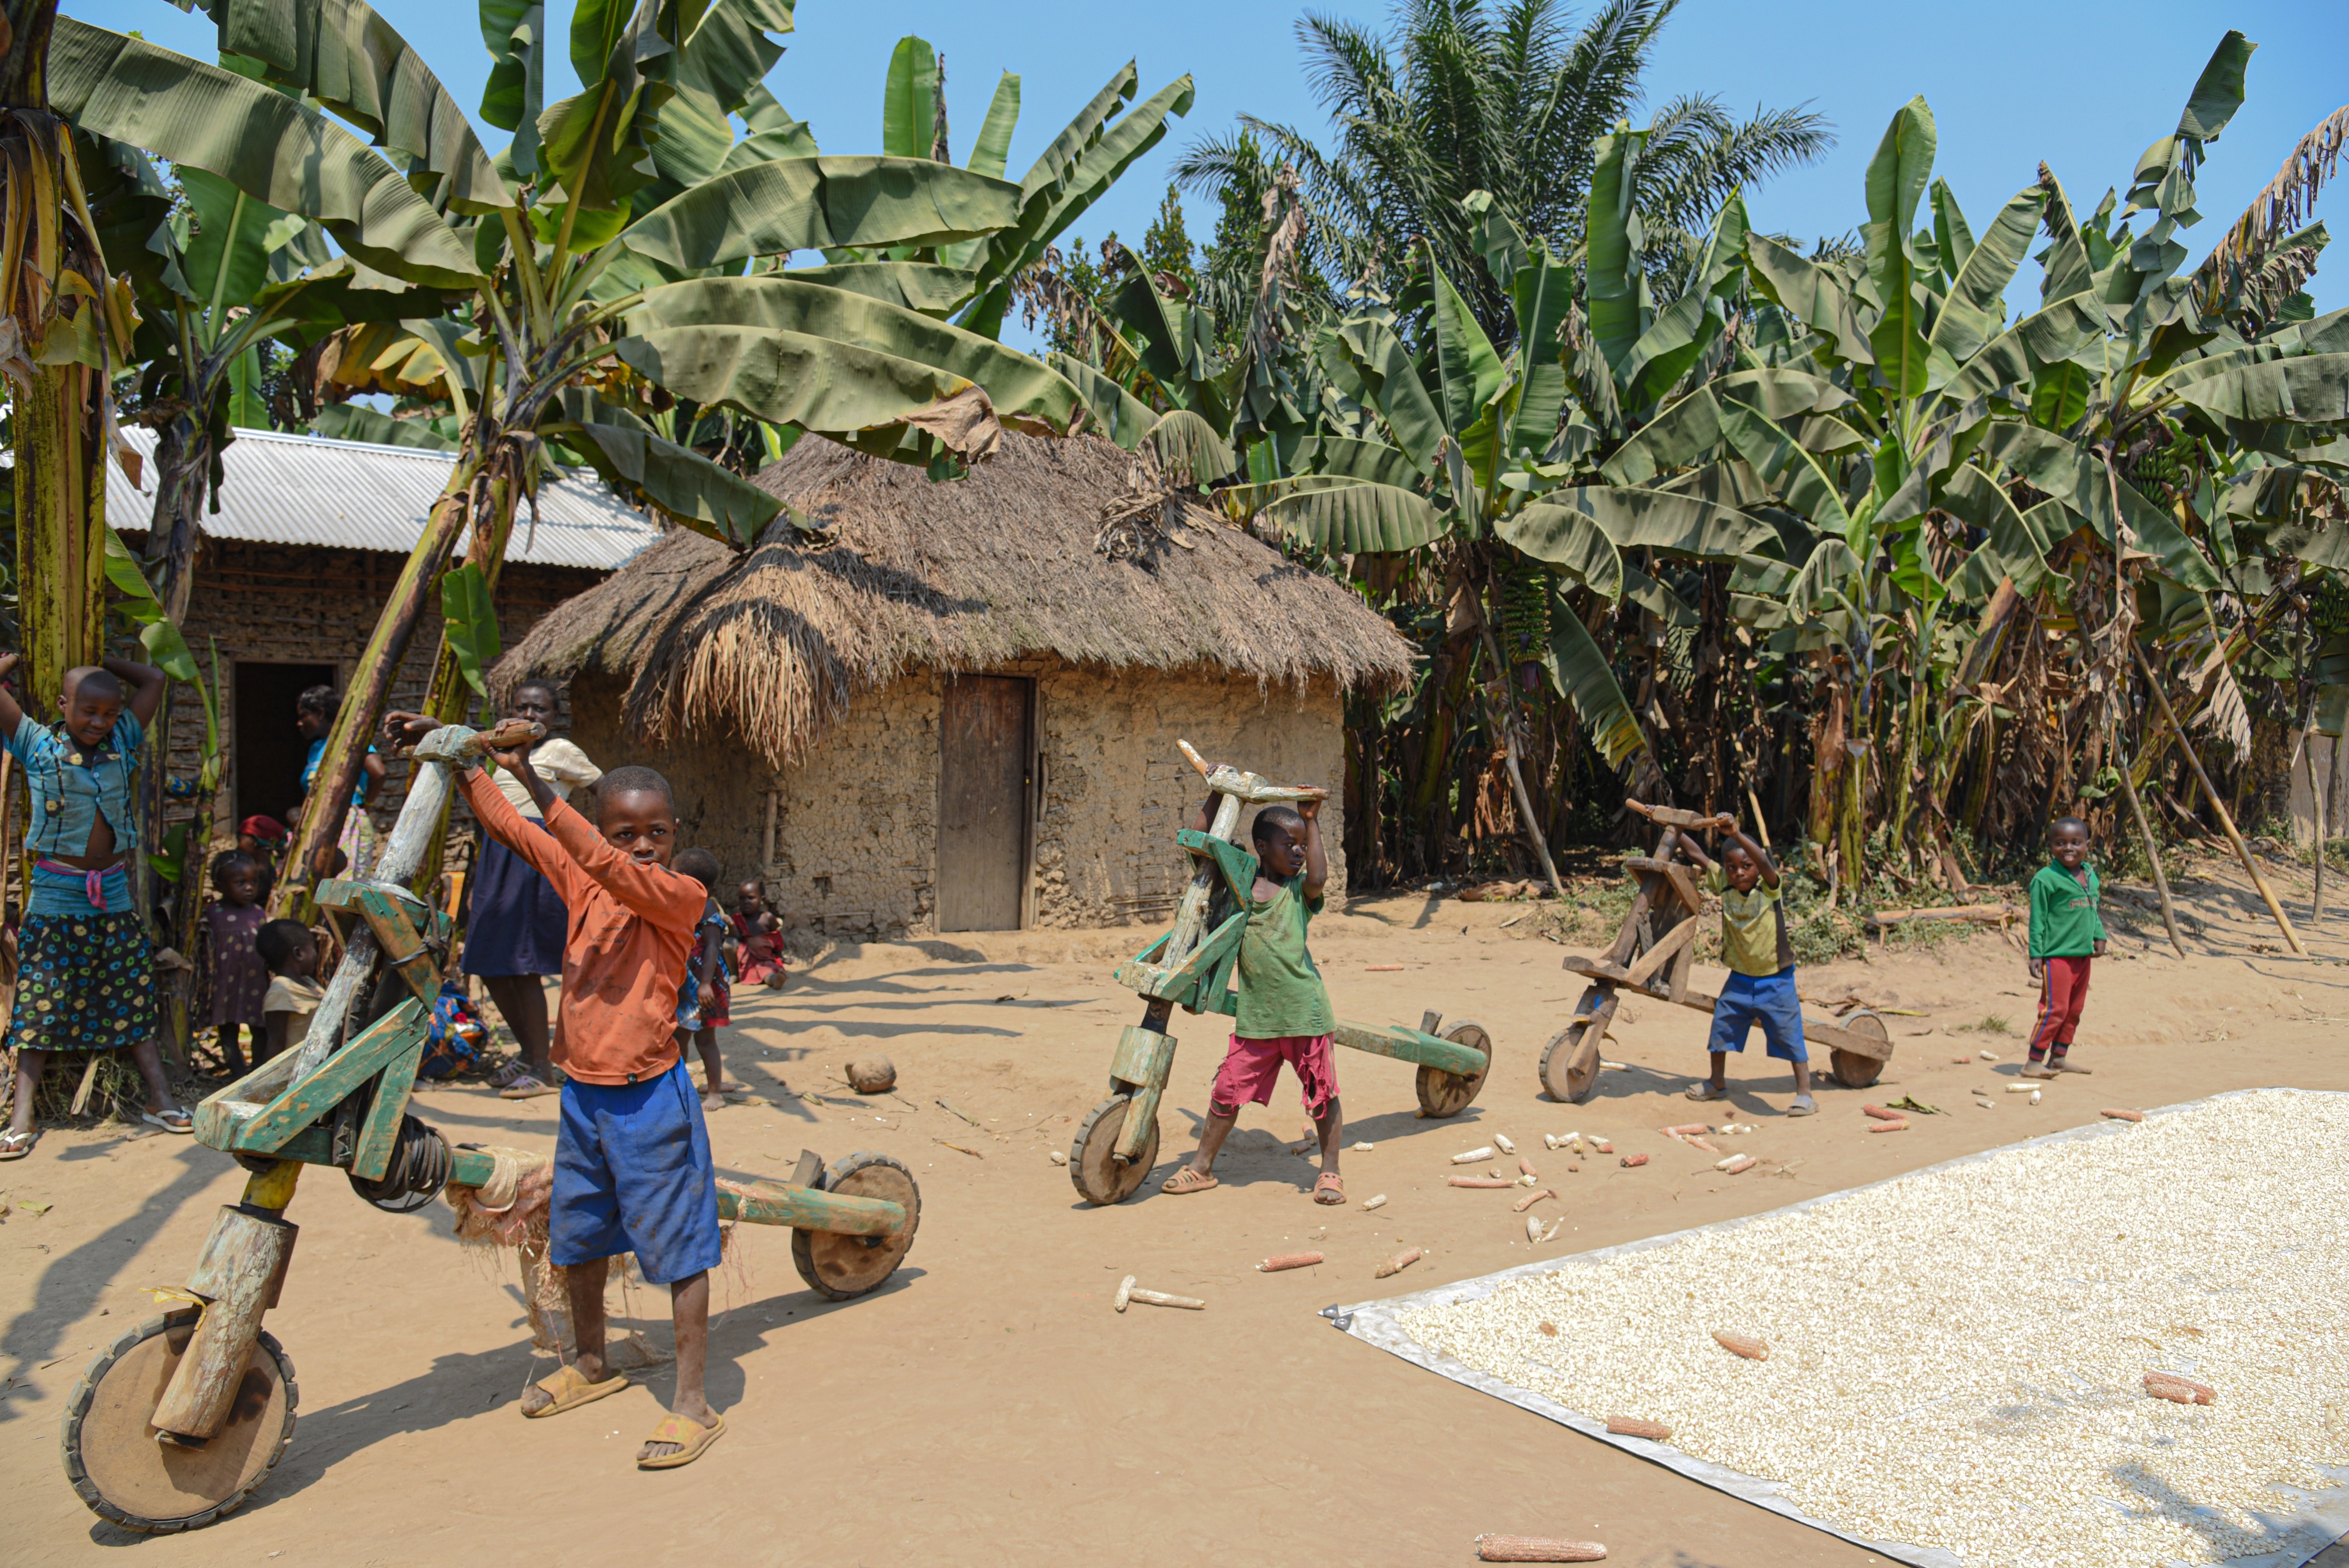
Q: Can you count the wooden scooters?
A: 3